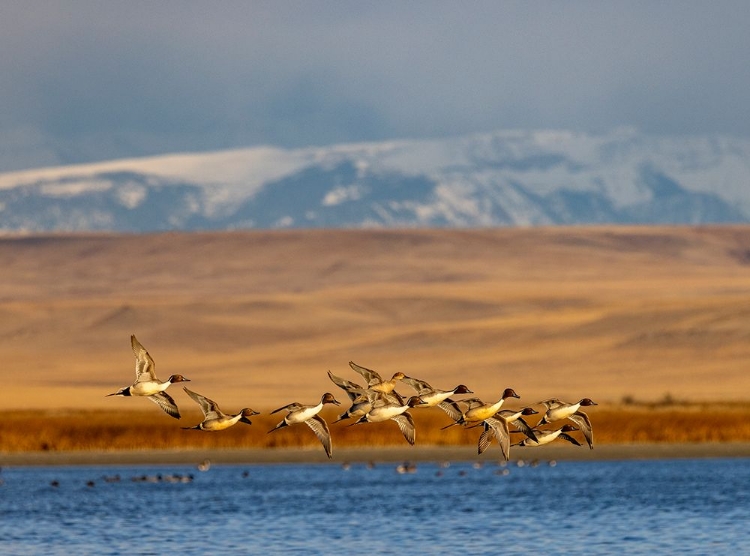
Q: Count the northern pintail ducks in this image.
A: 11